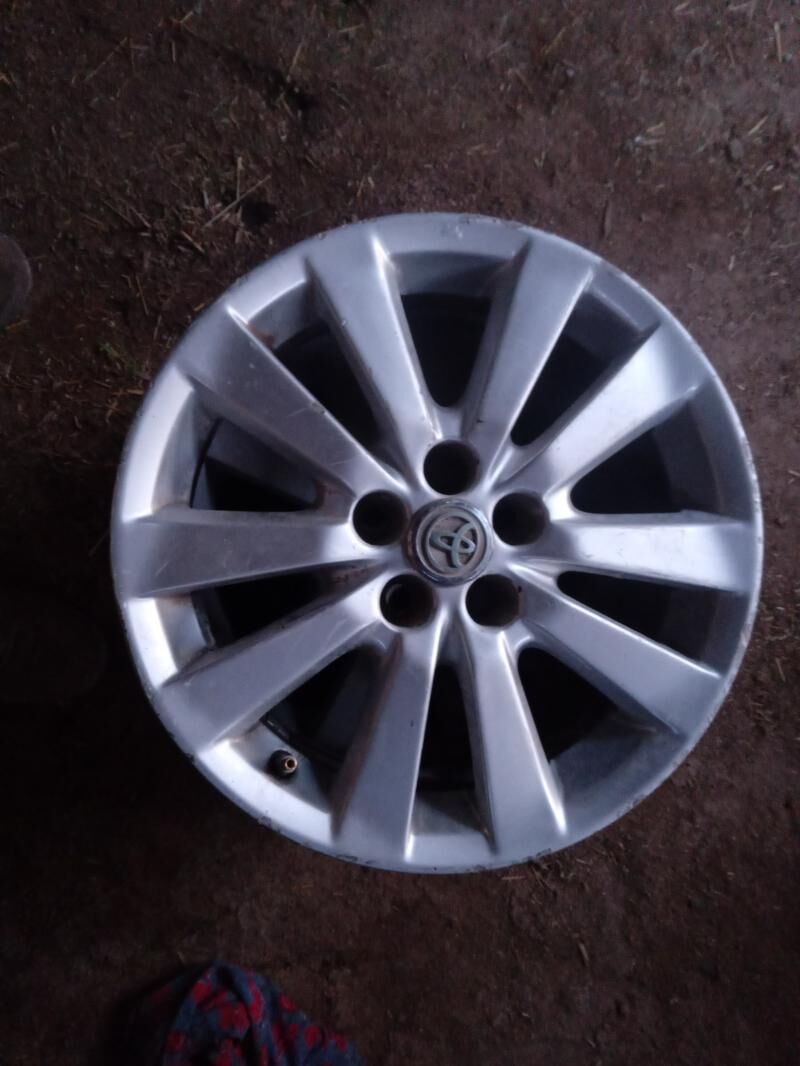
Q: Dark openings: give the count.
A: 15